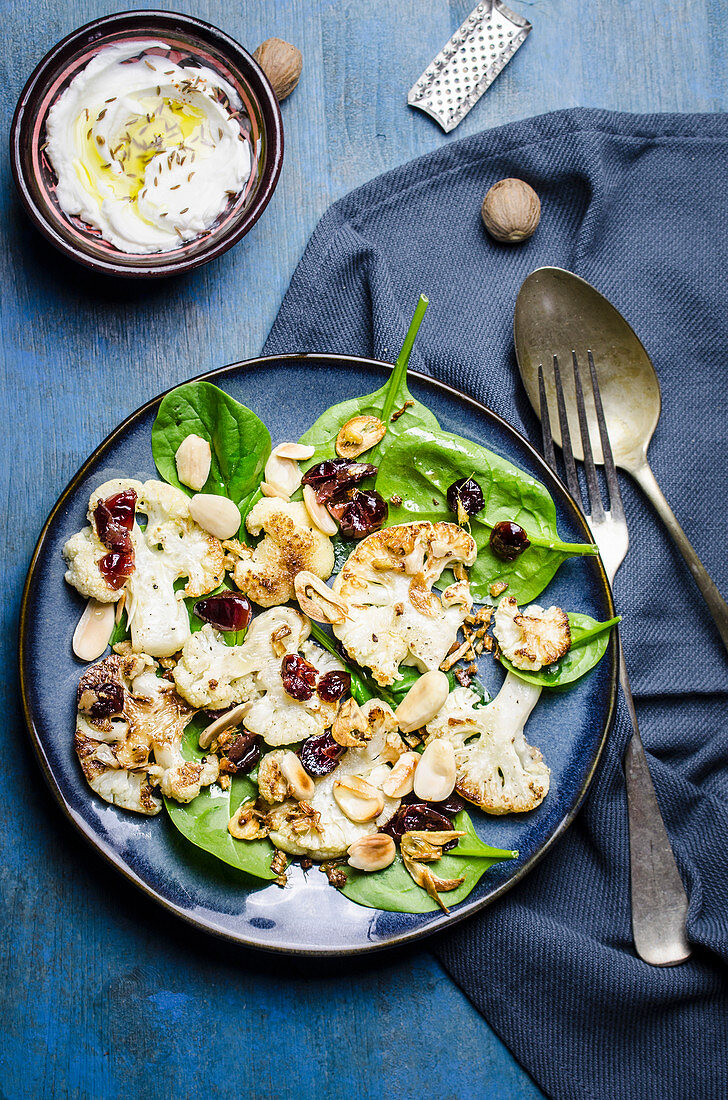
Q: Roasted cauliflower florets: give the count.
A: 8